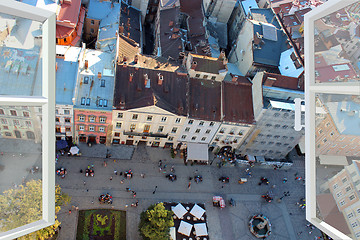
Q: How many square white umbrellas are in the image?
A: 4